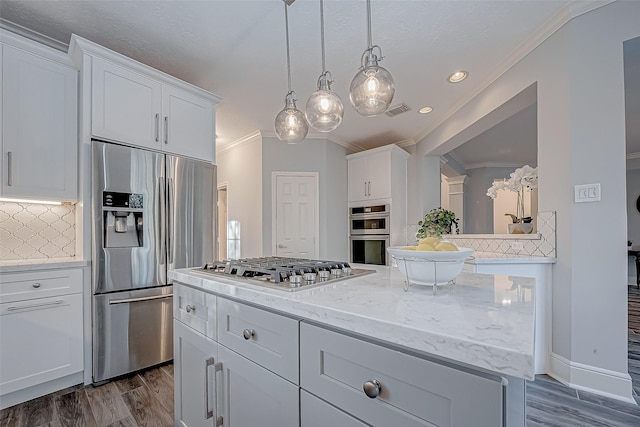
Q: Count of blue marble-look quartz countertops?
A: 0